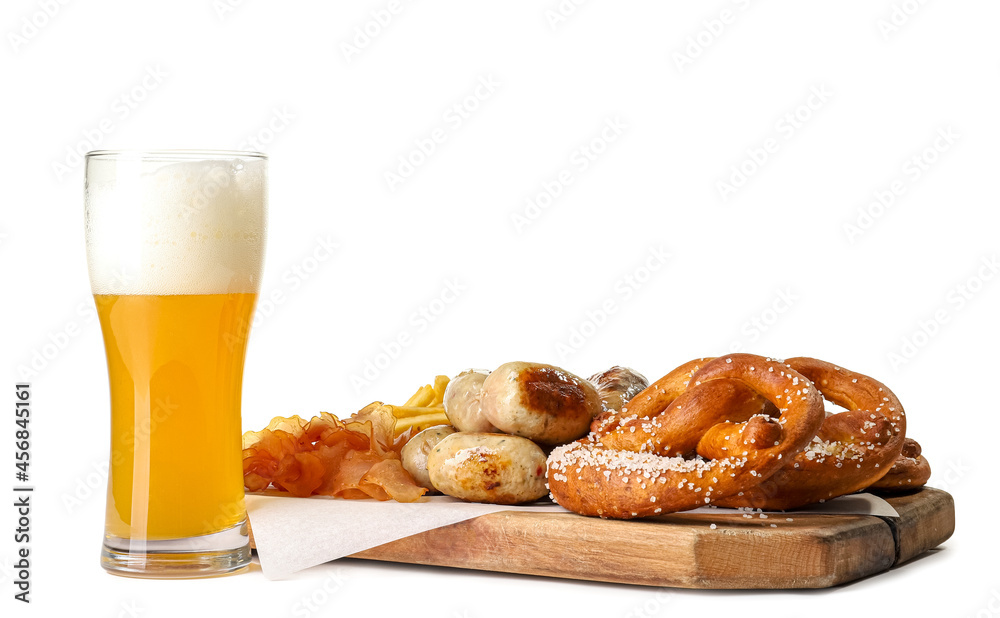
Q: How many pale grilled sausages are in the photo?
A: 5